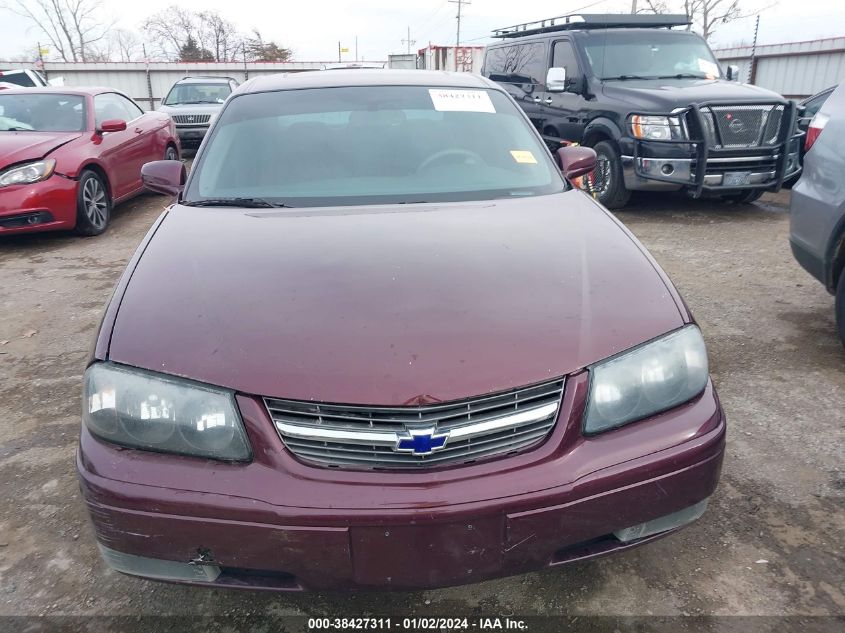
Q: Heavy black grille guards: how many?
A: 1